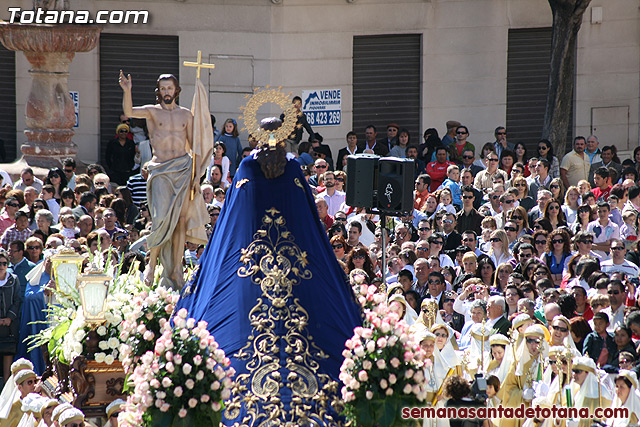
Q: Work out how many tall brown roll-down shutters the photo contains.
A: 4